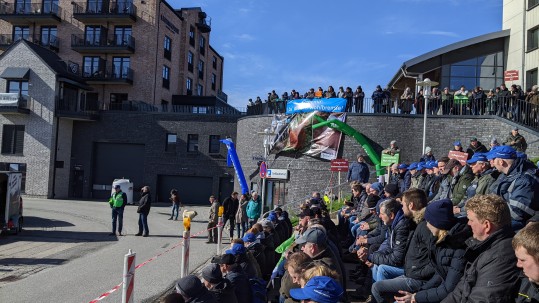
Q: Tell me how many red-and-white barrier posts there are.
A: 3